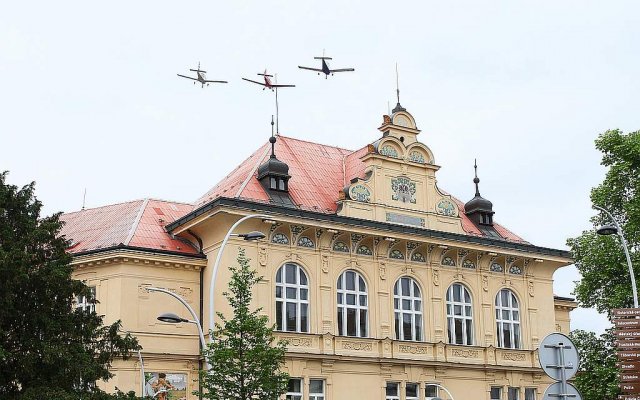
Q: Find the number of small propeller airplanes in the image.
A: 3